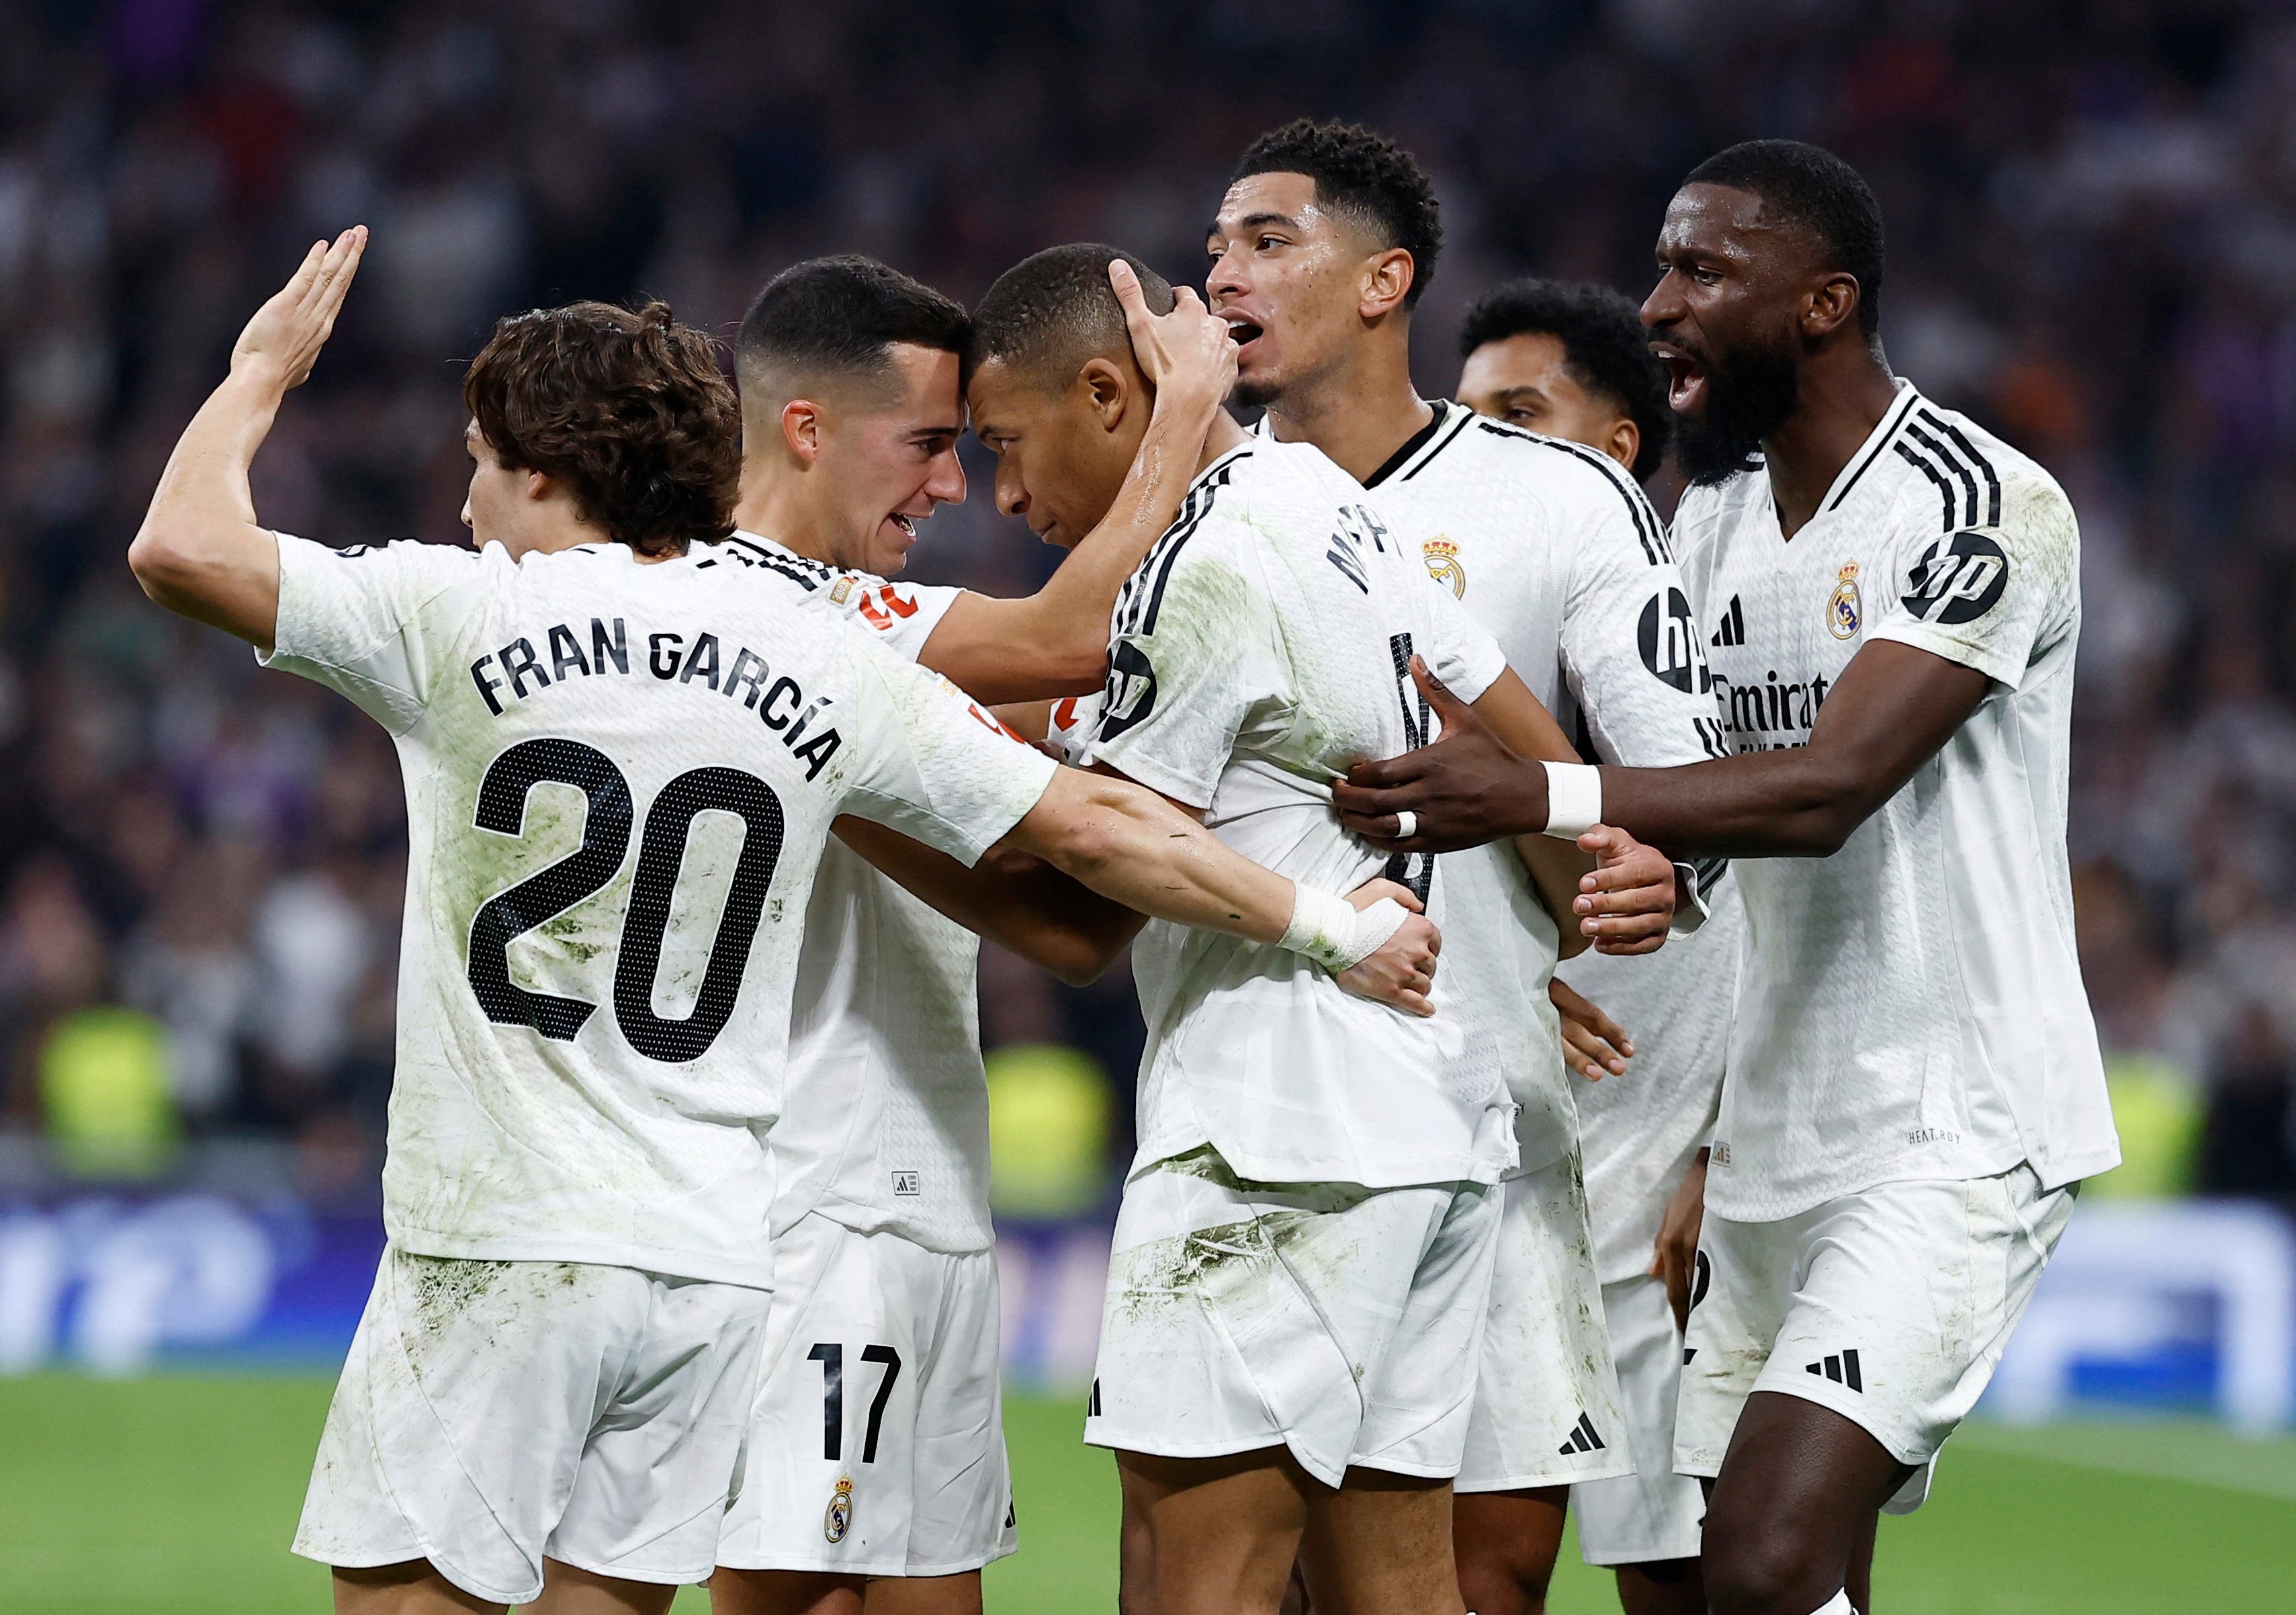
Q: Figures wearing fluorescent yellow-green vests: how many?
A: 3